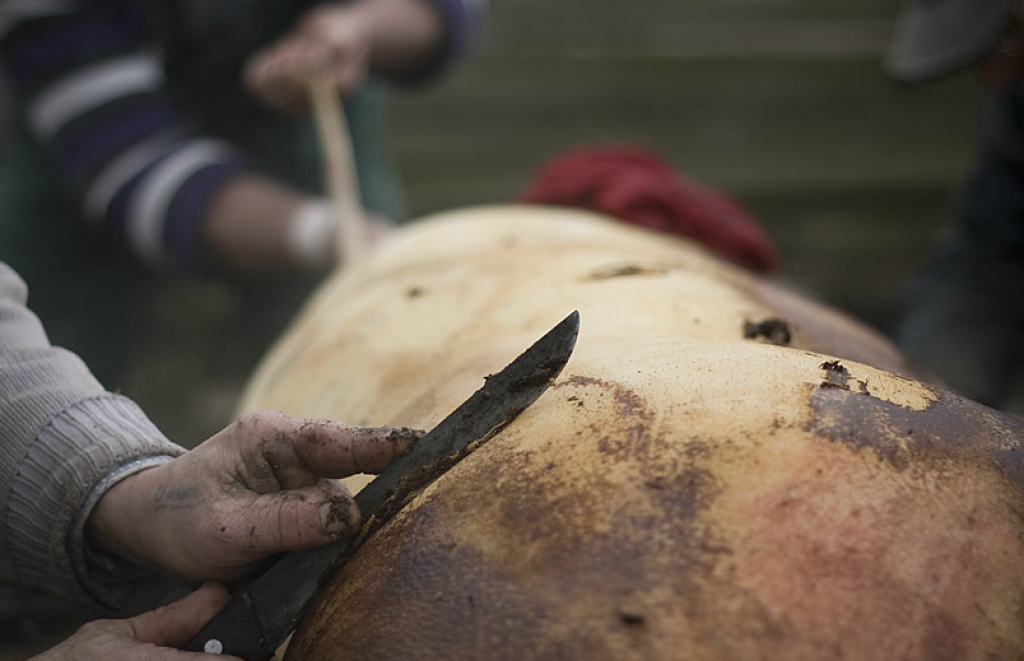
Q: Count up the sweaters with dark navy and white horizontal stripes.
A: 1